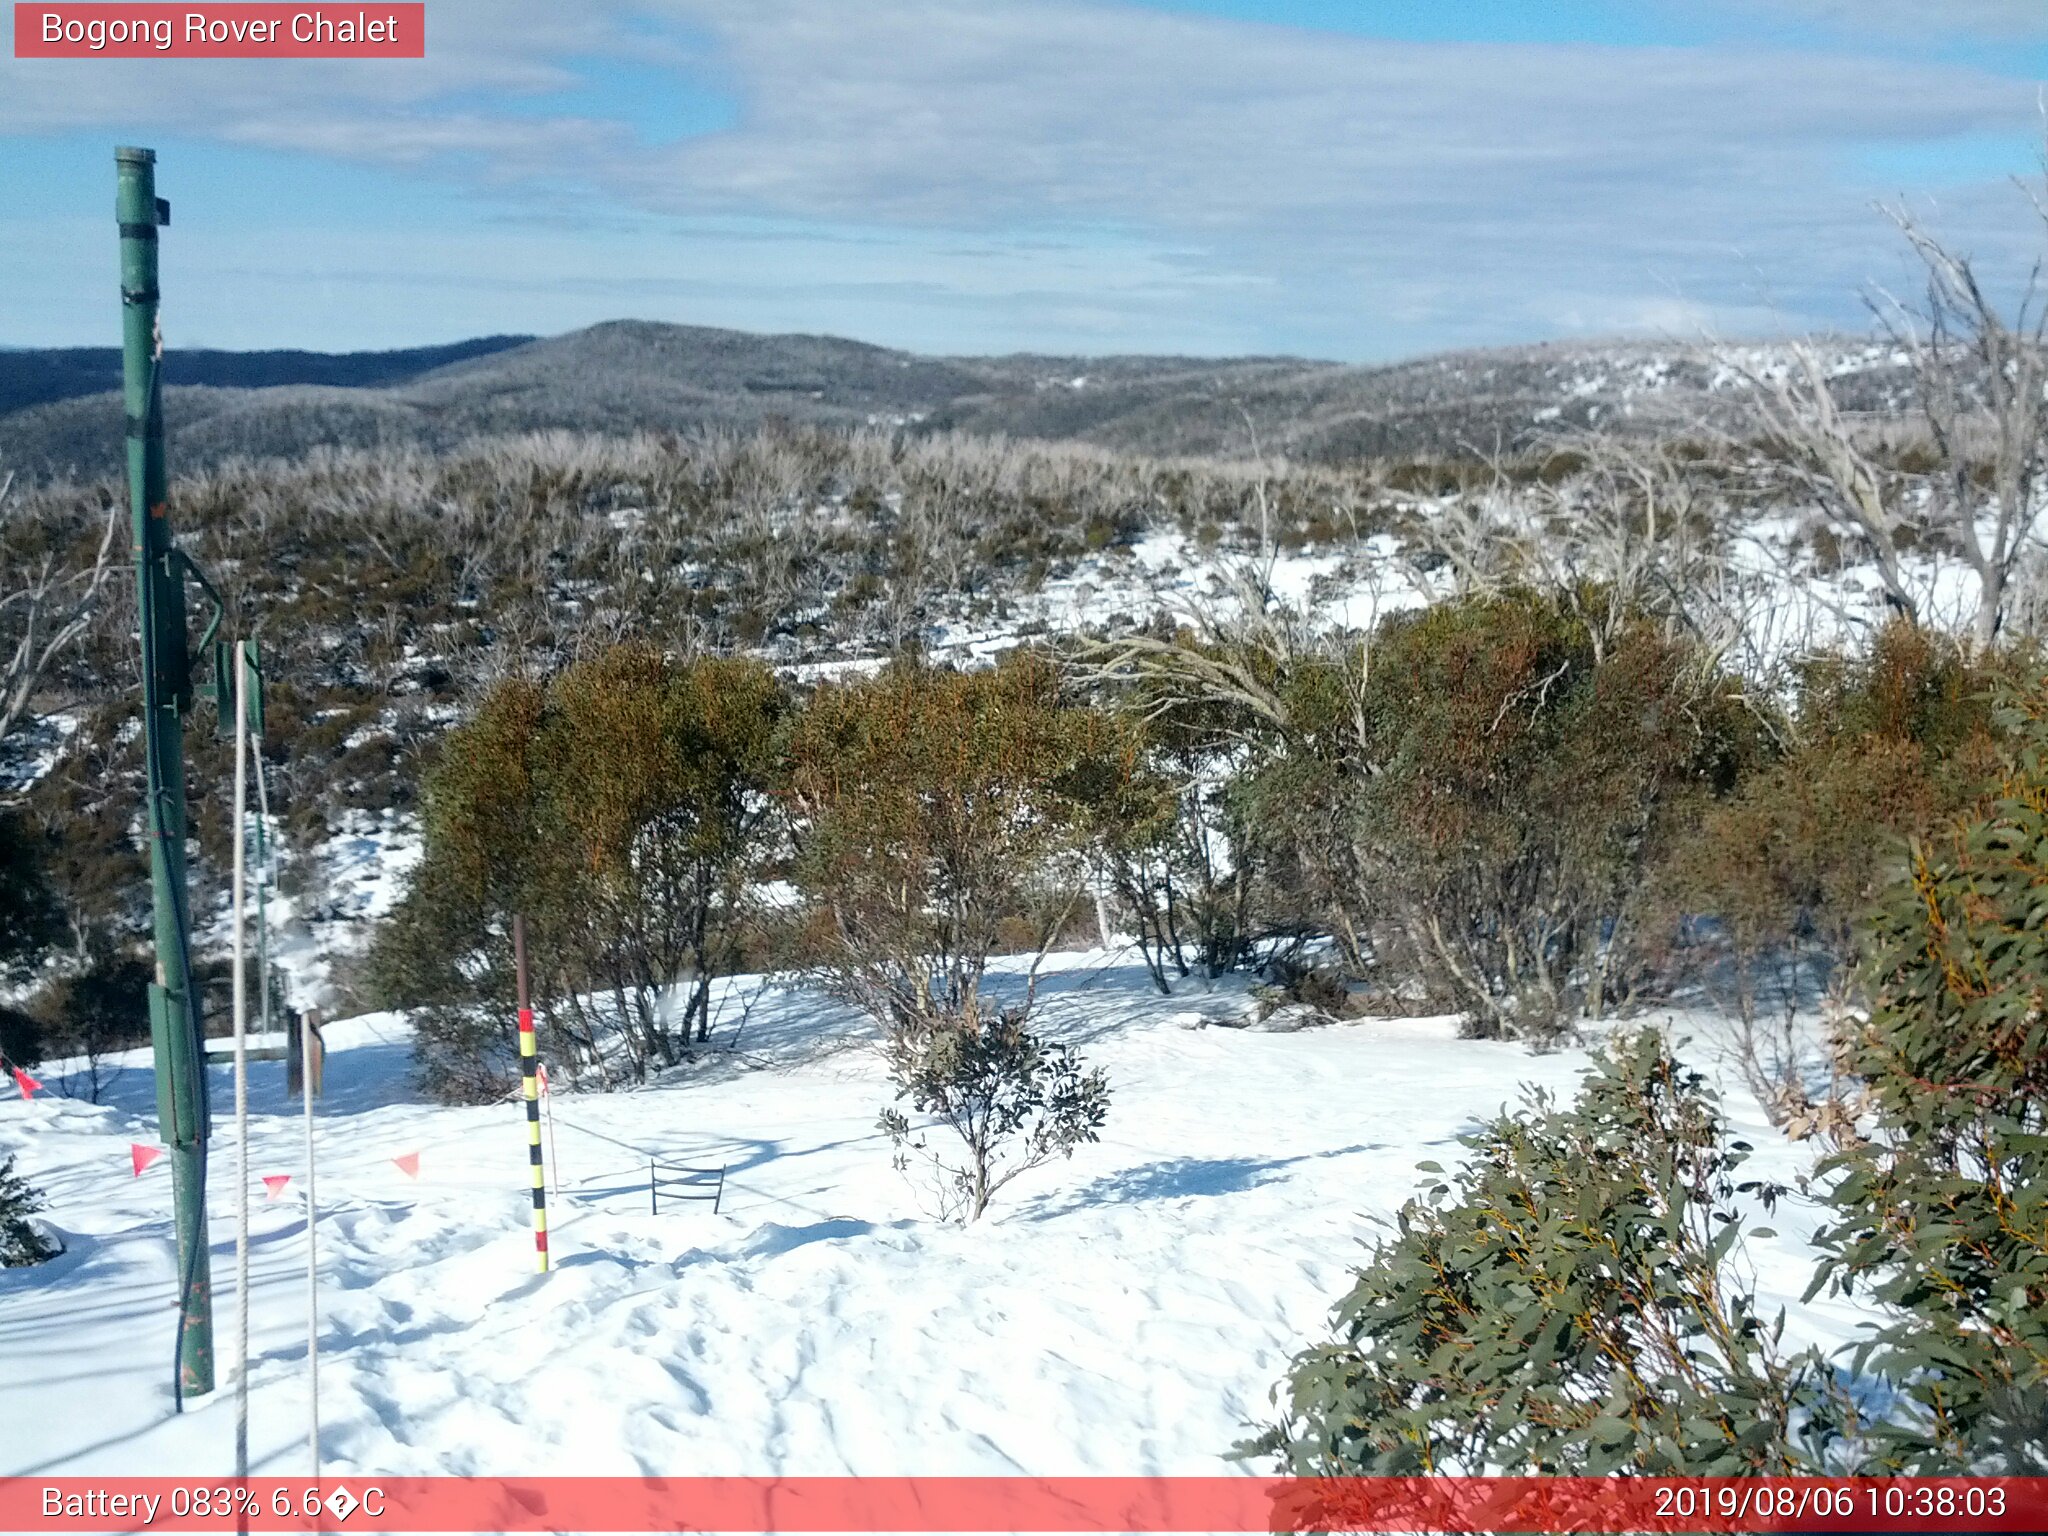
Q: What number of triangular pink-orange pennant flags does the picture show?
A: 4